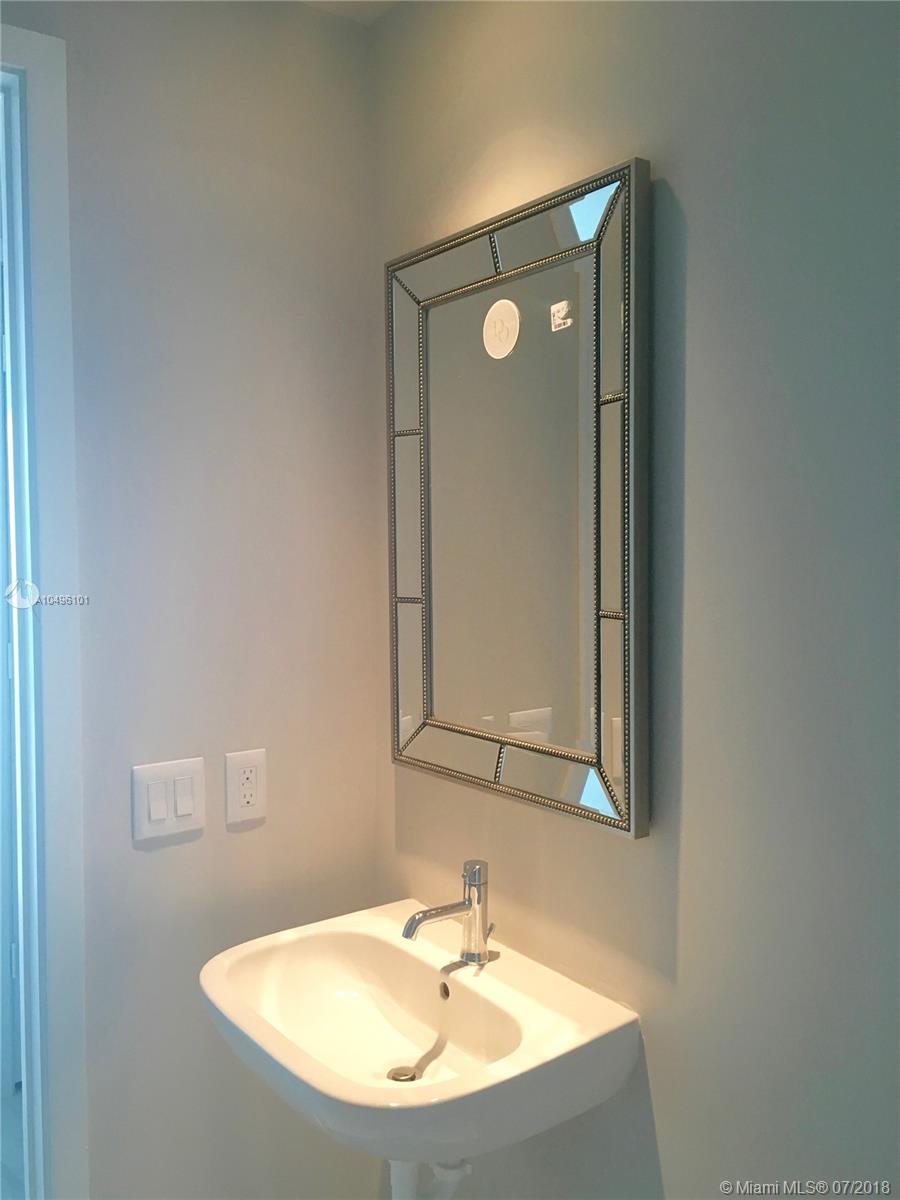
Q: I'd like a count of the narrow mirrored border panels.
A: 10